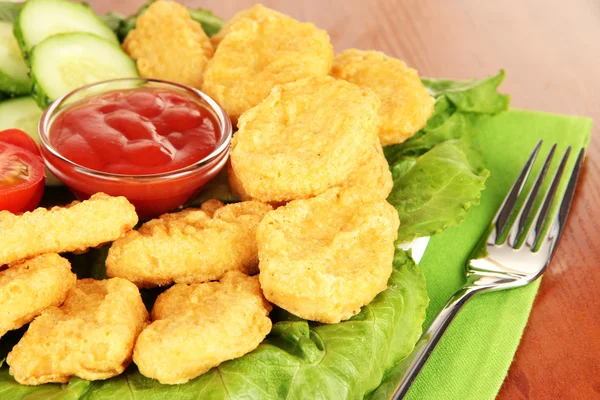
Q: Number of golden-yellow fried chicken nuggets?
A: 11